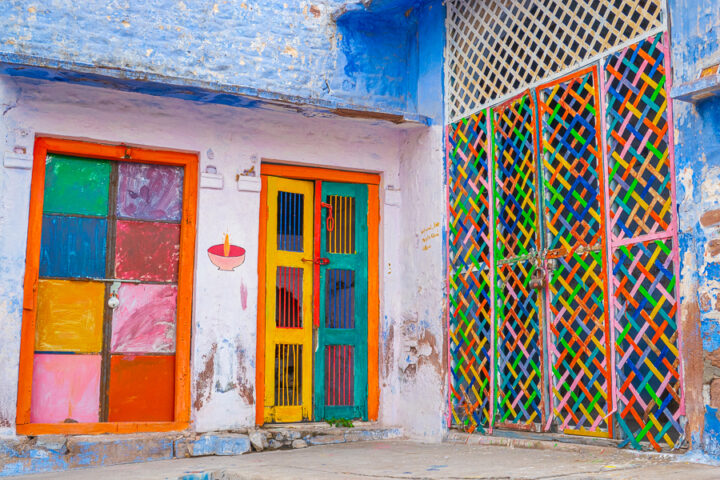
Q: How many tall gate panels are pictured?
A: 4